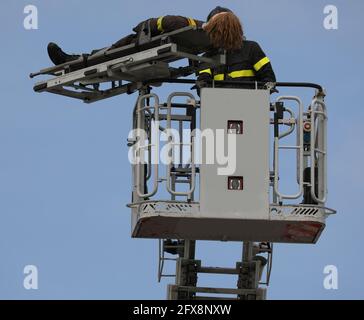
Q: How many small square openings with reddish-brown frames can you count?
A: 2